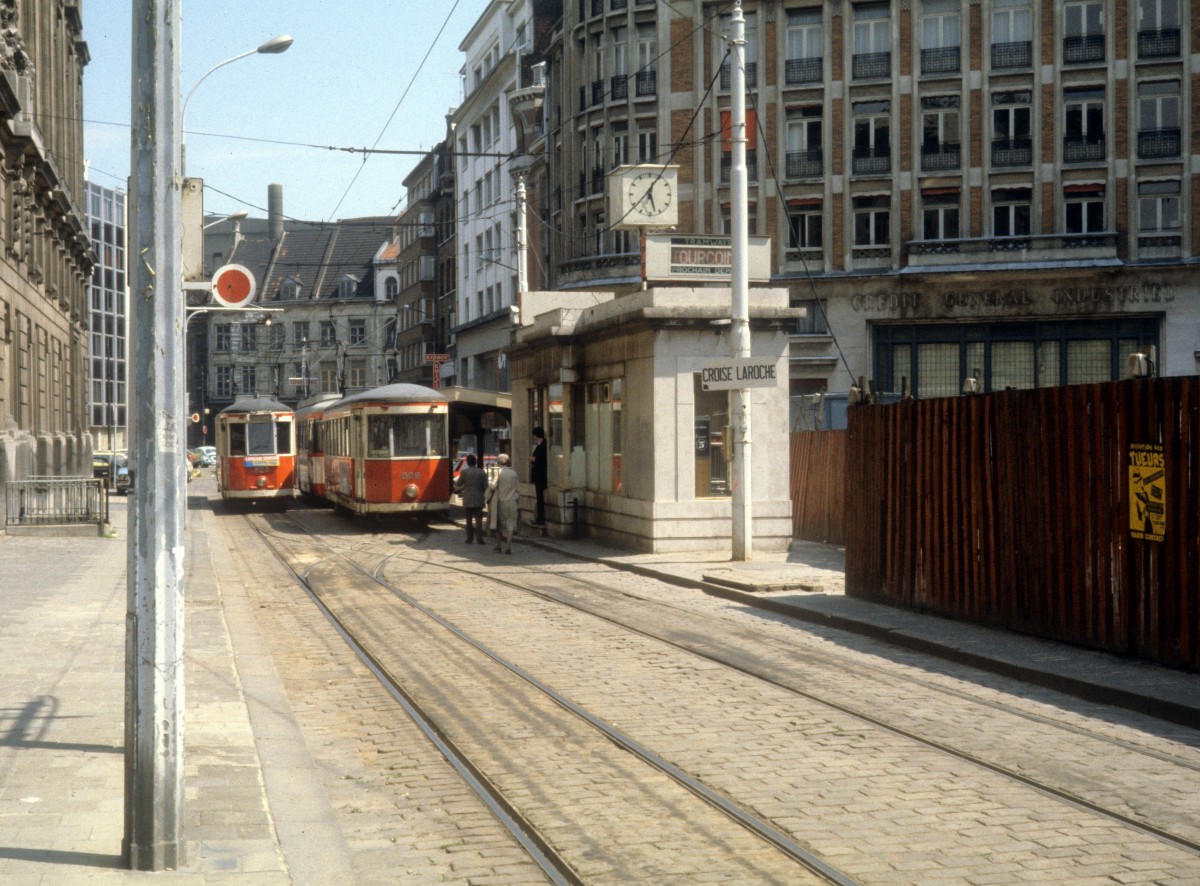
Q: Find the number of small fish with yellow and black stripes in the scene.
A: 0